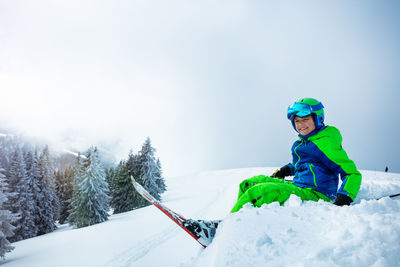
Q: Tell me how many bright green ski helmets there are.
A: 1